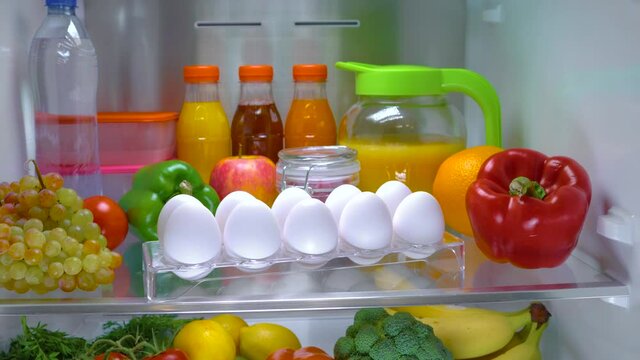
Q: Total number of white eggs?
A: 10